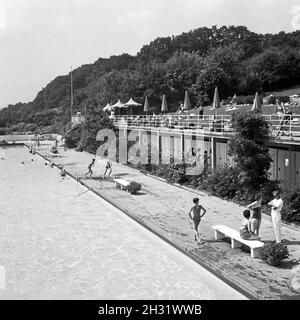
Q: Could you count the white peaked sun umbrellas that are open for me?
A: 3